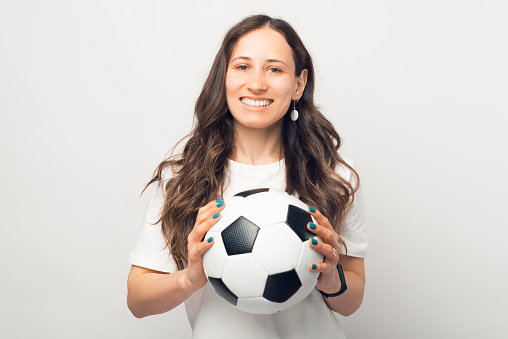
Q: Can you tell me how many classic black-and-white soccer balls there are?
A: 1